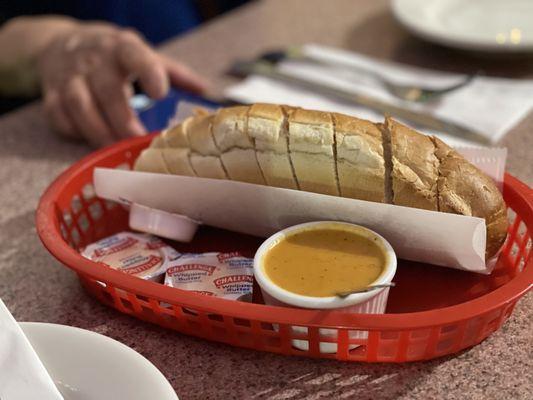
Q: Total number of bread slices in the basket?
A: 9